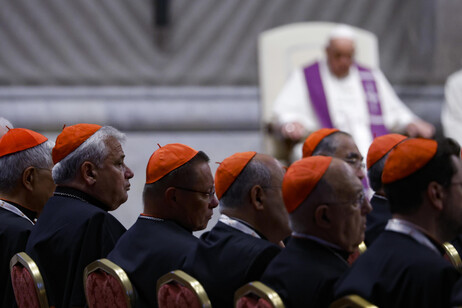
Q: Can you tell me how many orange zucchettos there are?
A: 8